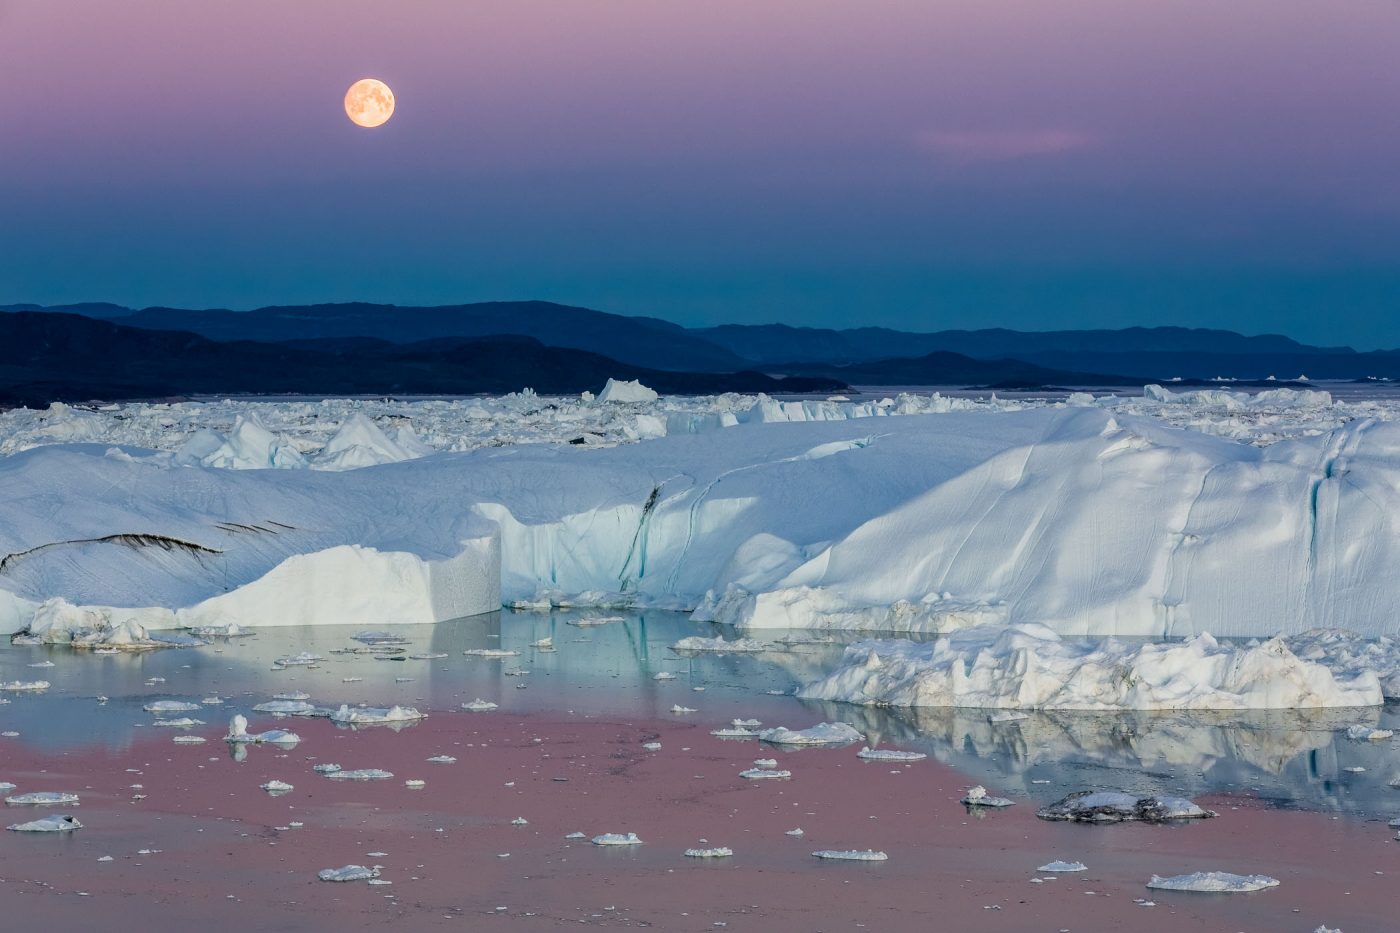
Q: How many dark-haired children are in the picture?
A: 0